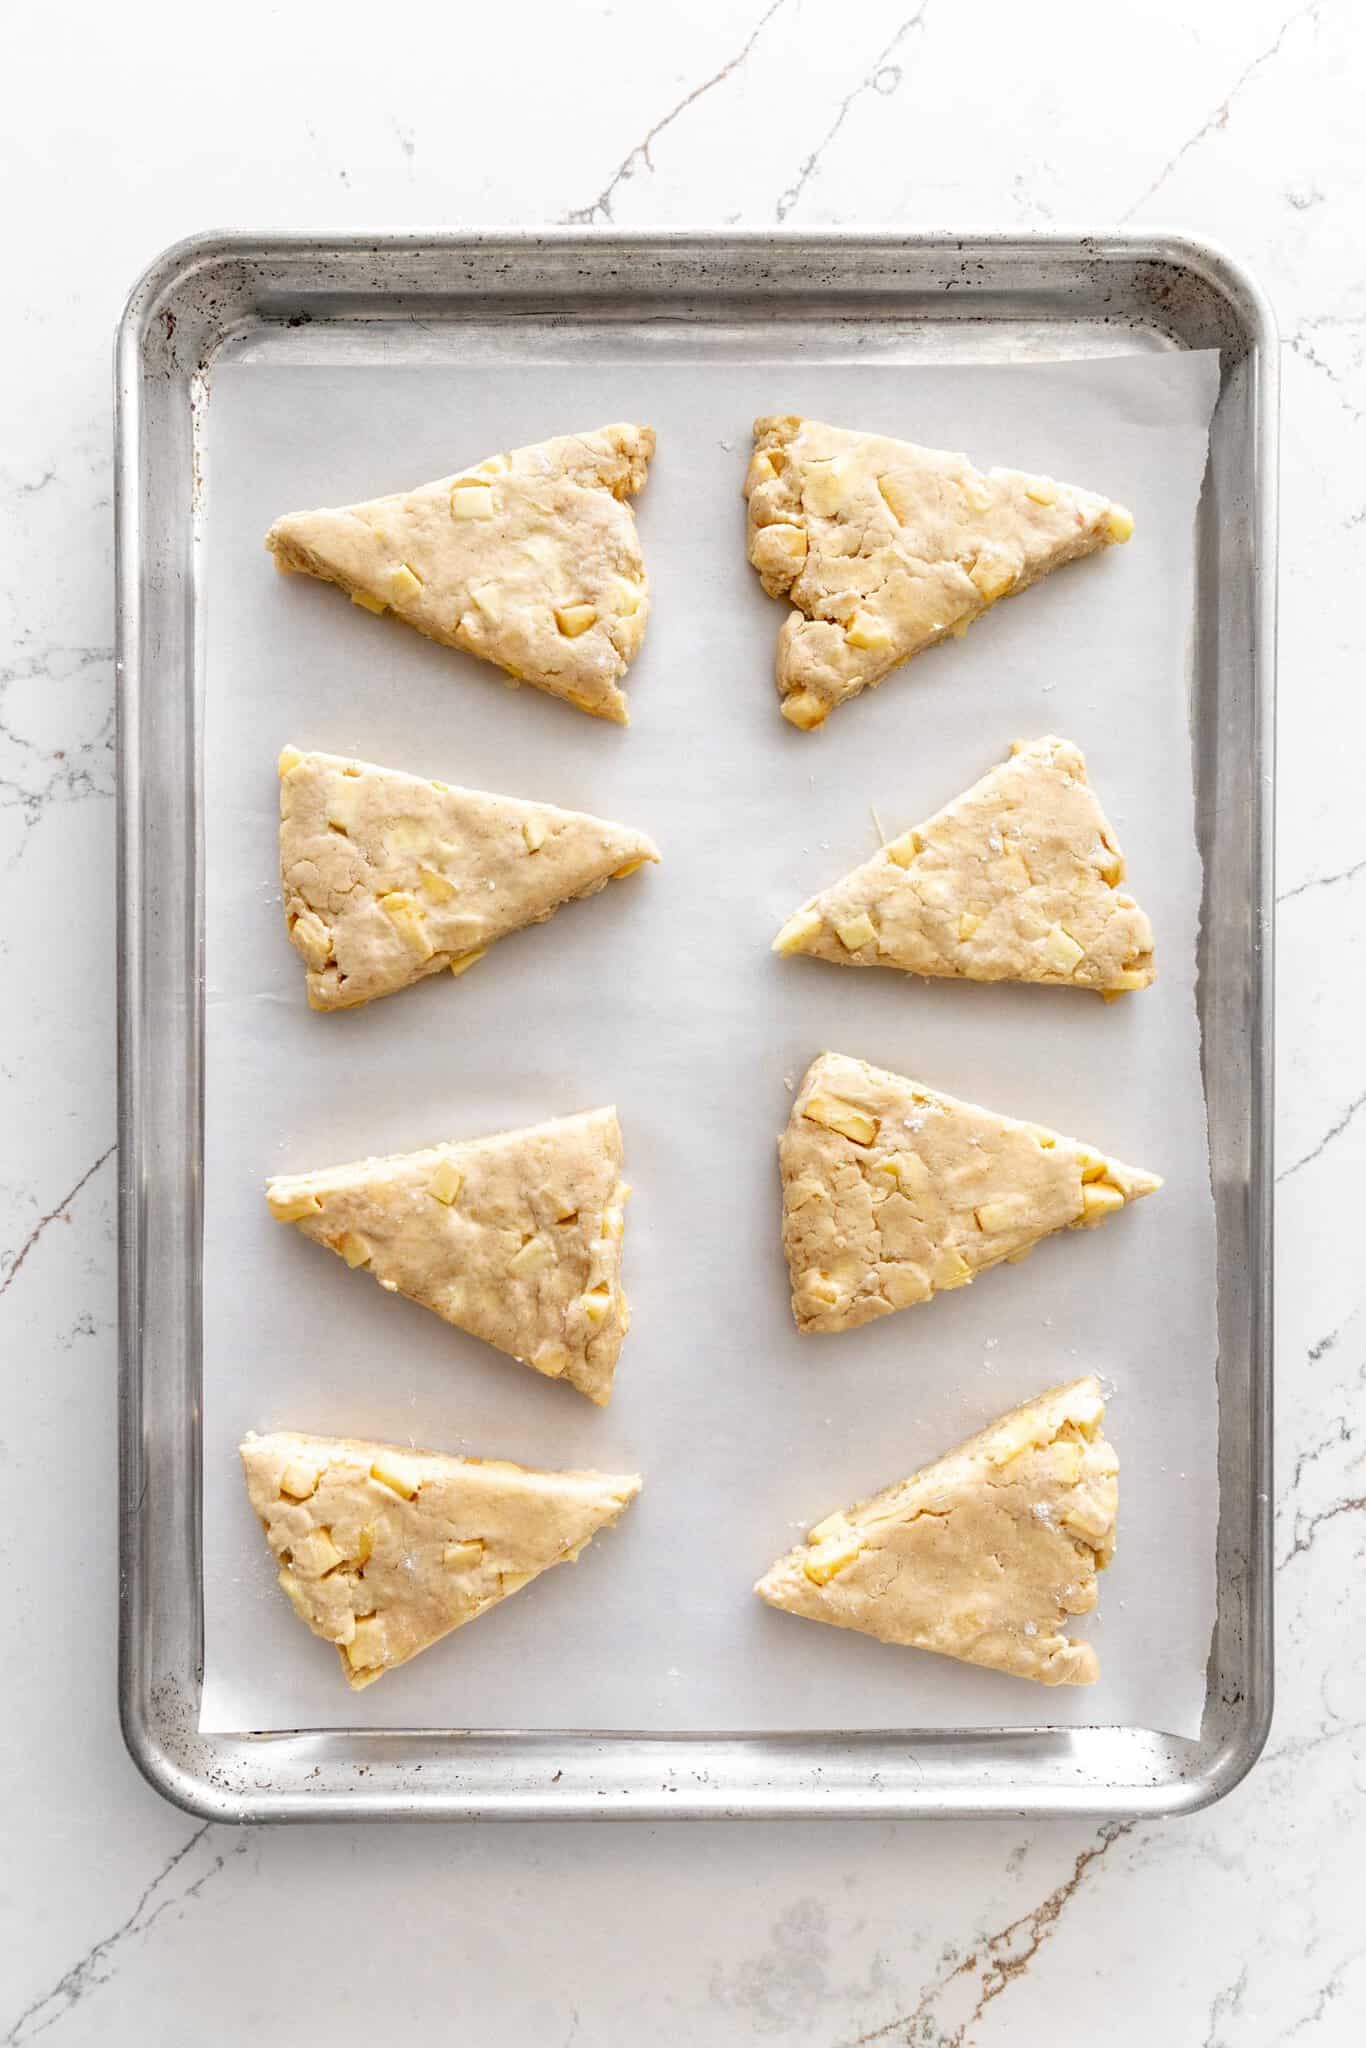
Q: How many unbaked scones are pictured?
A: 8